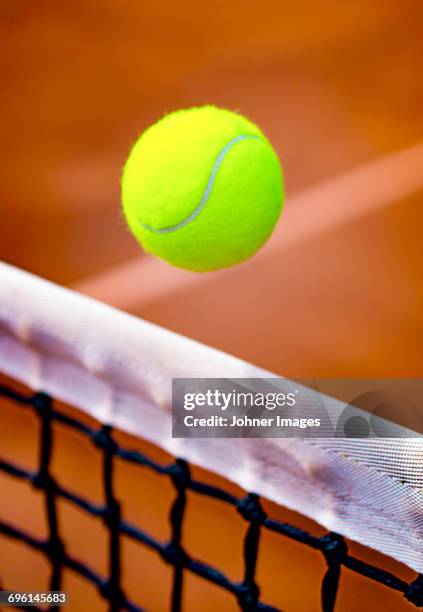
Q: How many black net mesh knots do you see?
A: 12